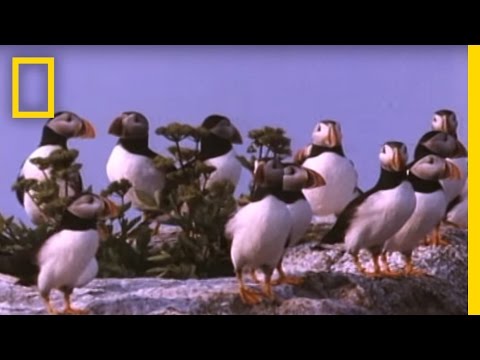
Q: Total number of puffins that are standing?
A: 11